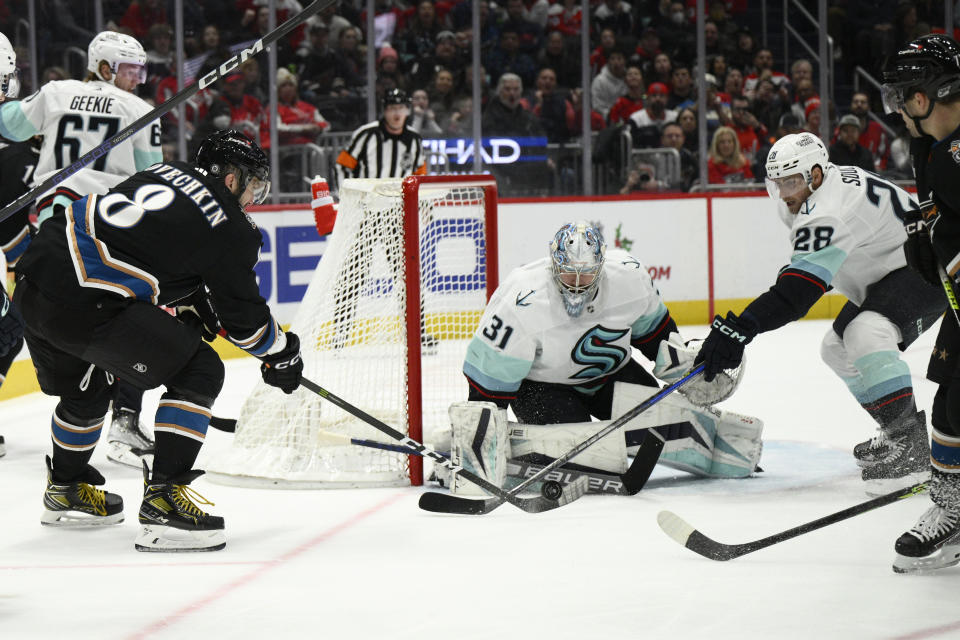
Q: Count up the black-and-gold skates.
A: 2